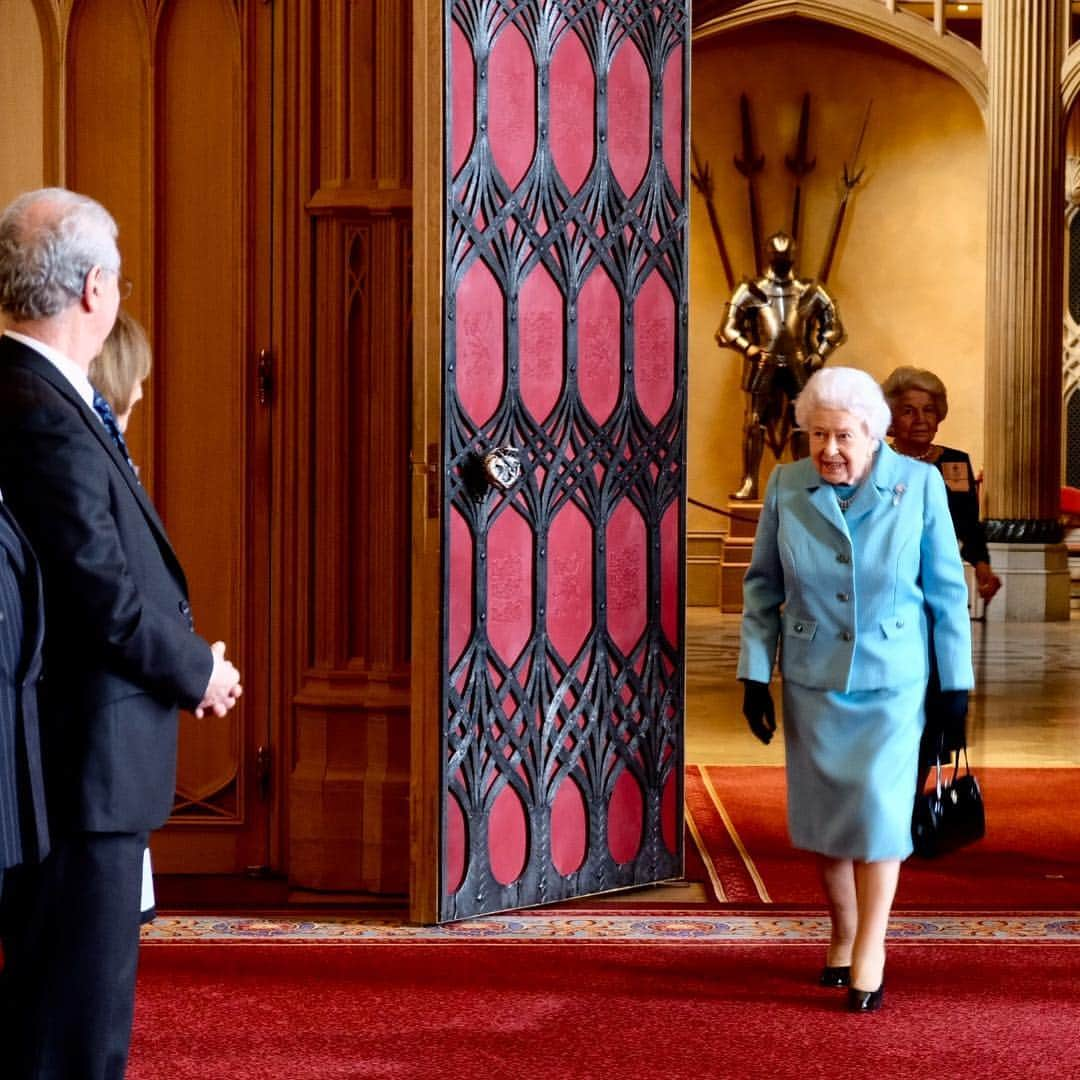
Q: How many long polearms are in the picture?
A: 4